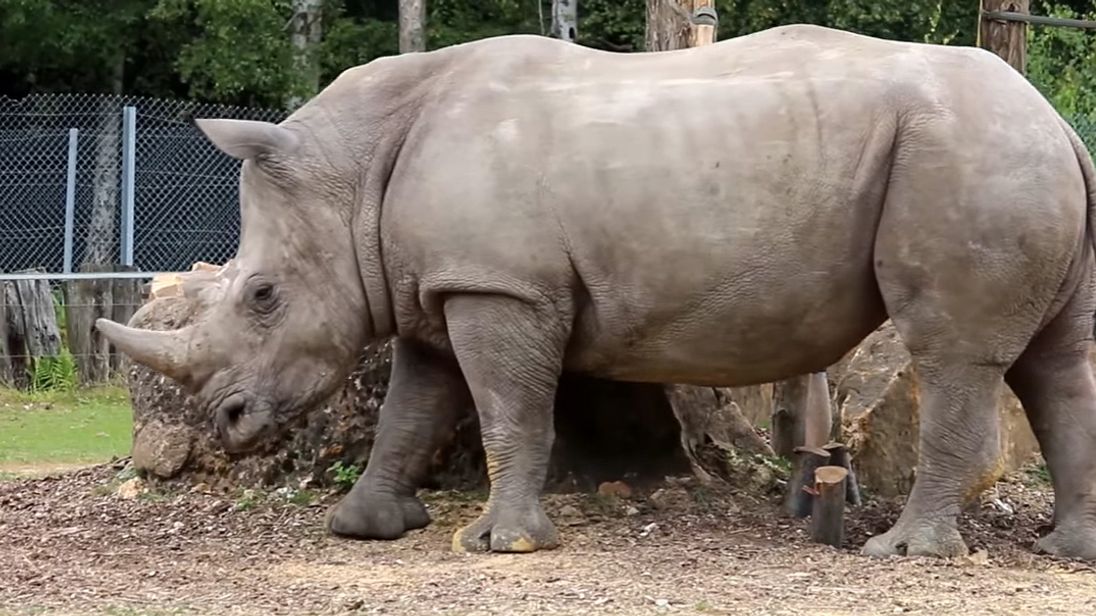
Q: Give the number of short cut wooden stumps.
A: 3